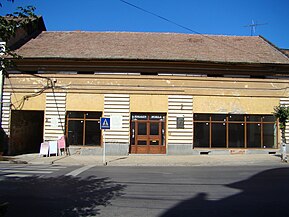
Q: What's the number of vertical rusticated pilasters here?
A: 5